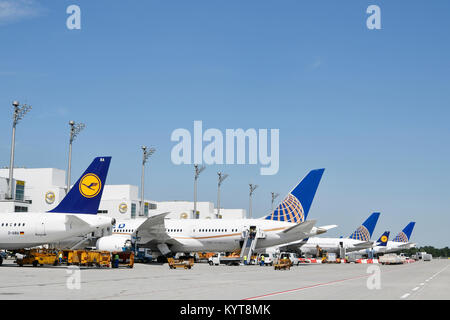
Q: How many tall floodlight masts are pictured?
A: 7